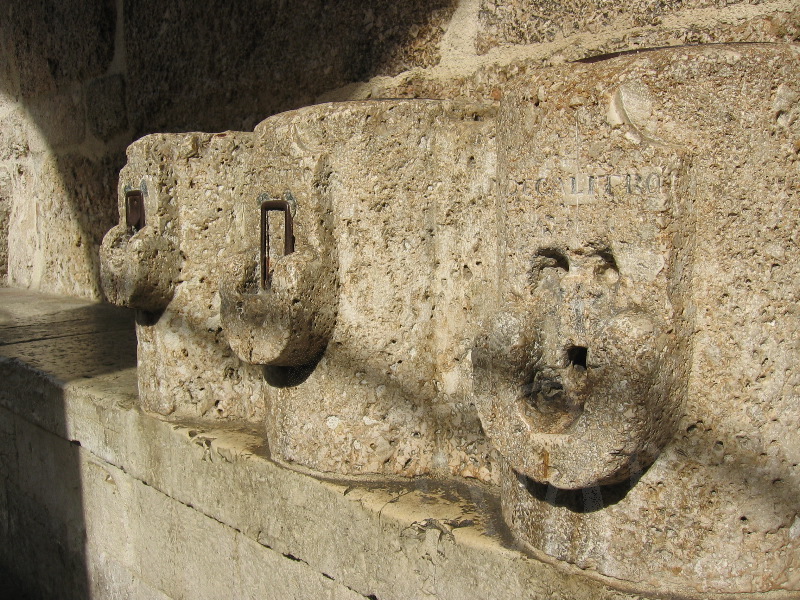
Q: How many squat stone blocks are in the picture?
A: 3